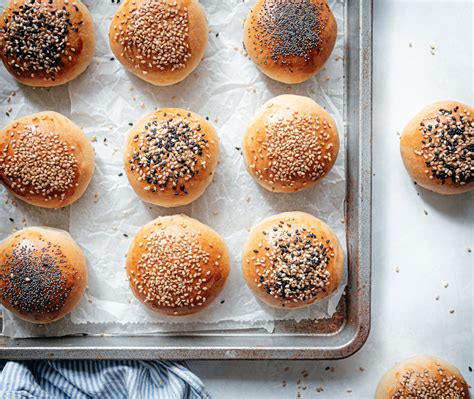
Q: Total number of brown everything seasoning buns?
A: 4